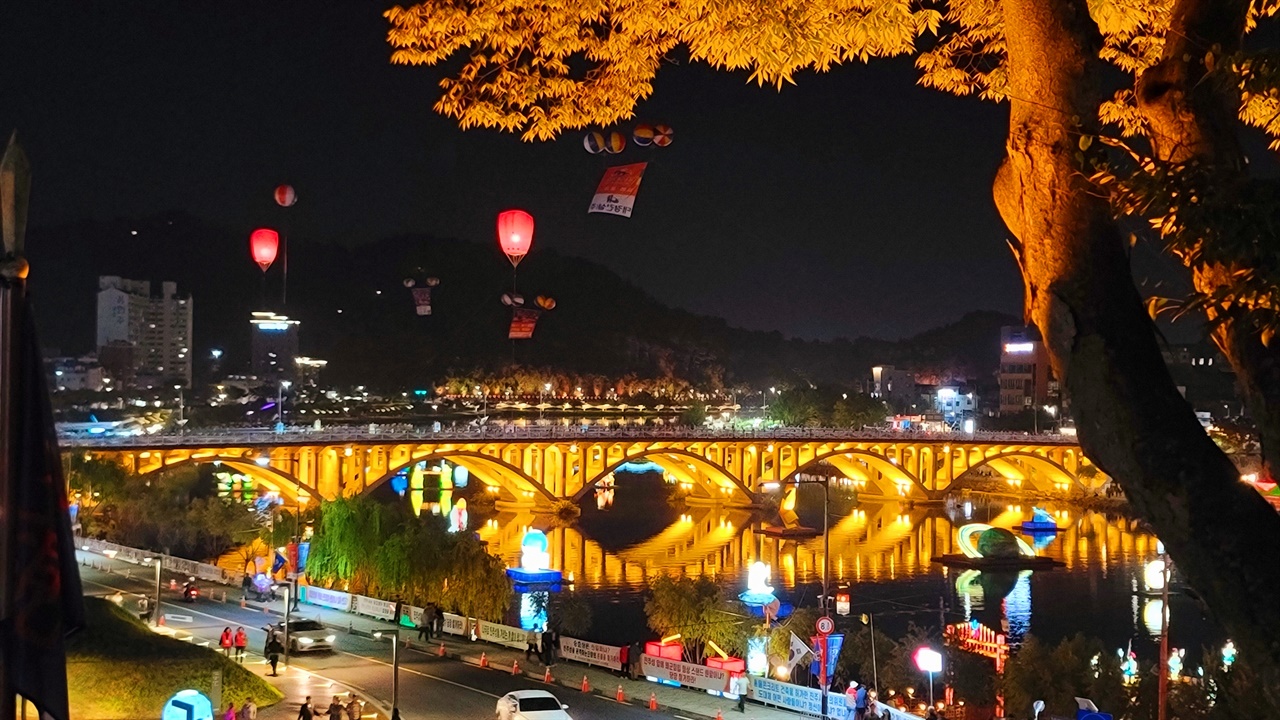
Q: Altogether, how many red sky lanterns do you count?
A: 2